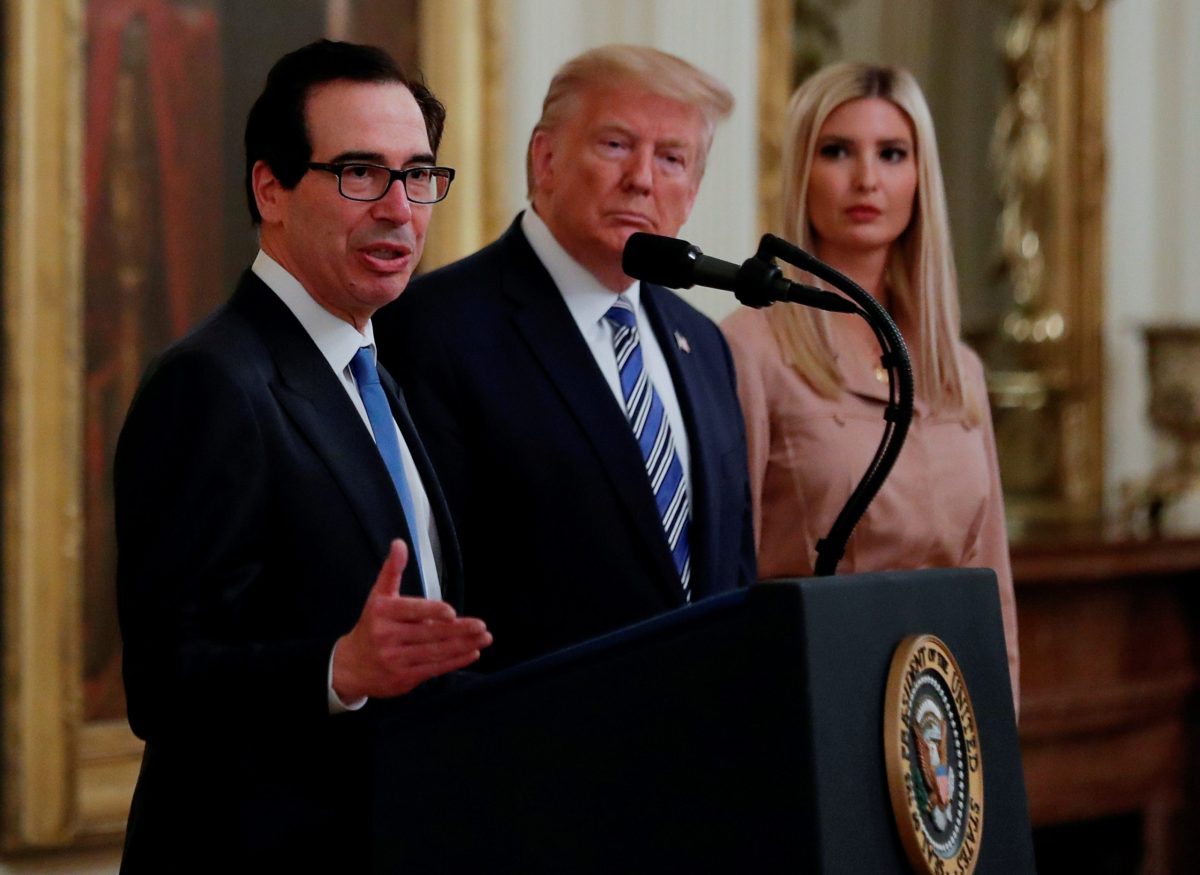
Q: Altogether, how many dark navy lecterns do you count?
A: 1